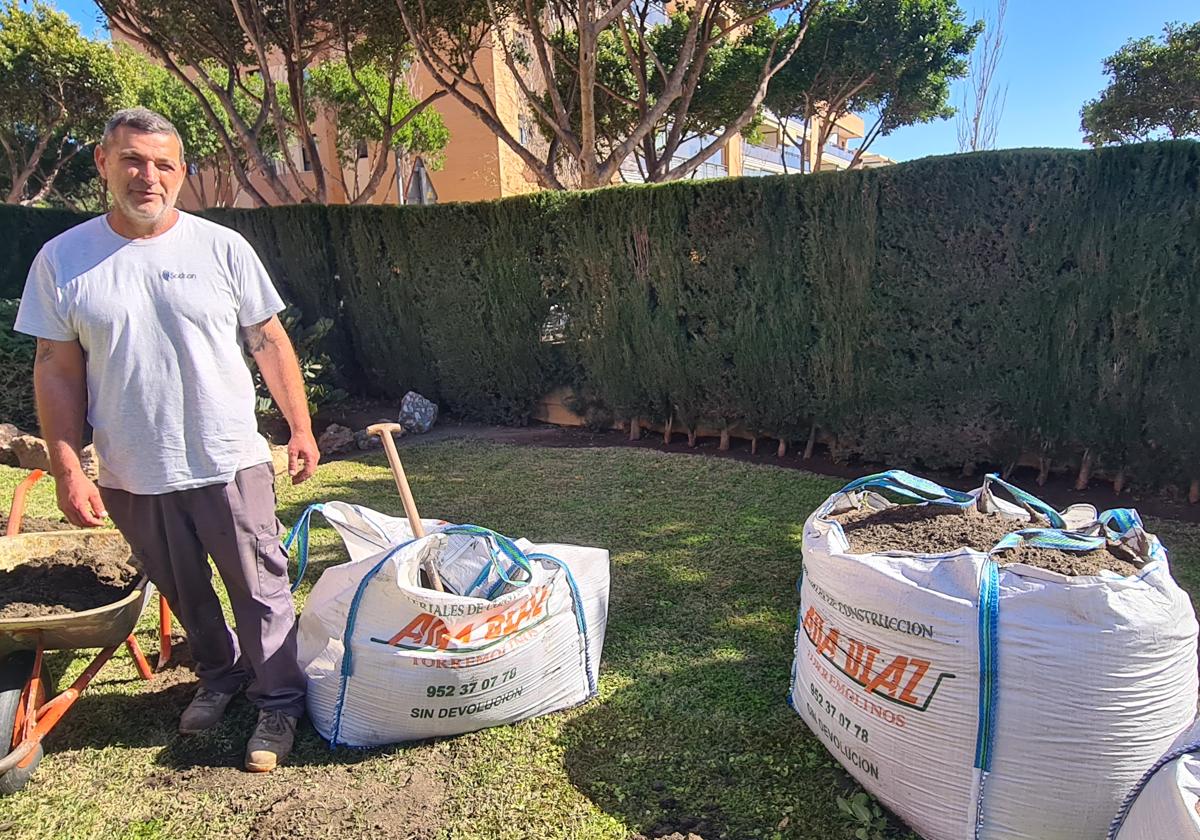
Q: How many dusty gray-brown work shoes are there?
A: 2